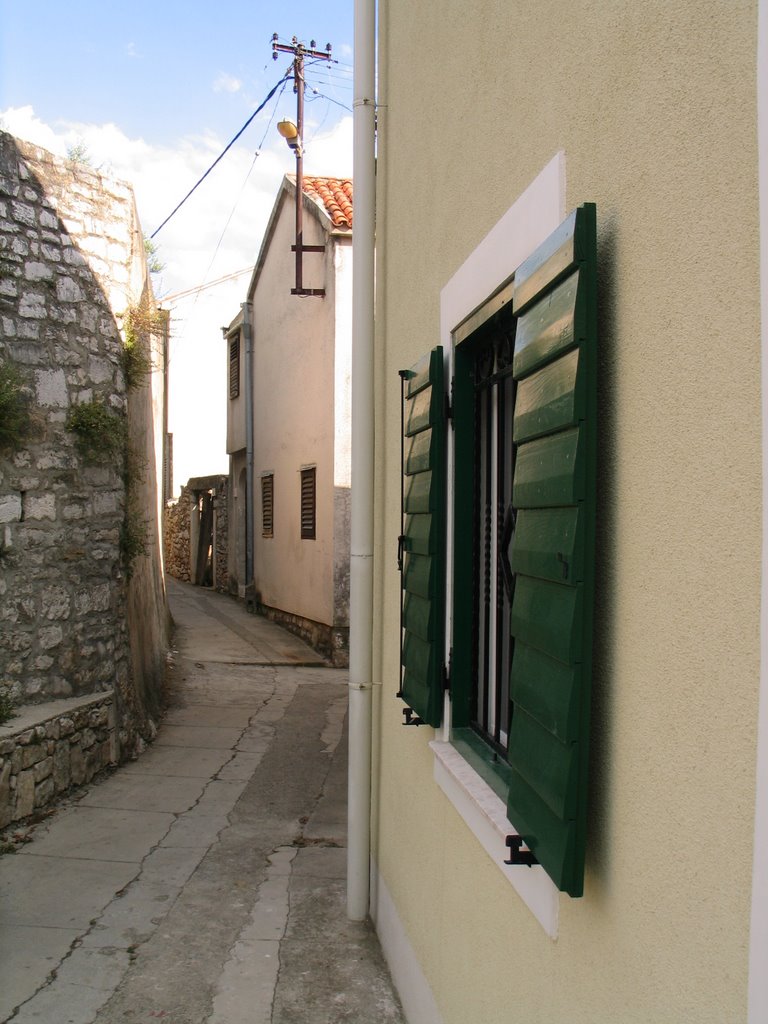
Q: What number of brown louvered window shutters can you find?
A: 3